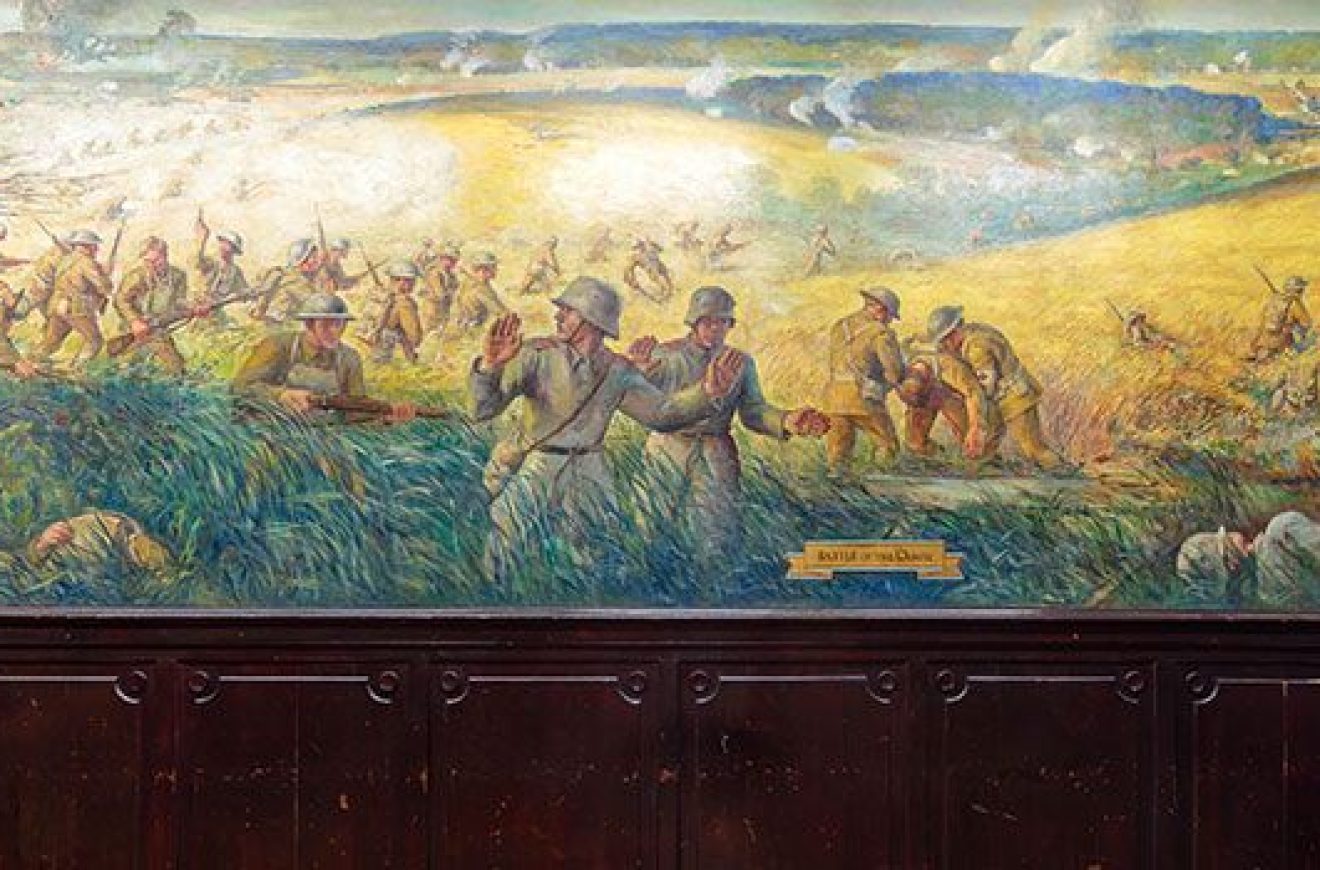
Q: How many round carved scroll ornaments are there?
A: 10